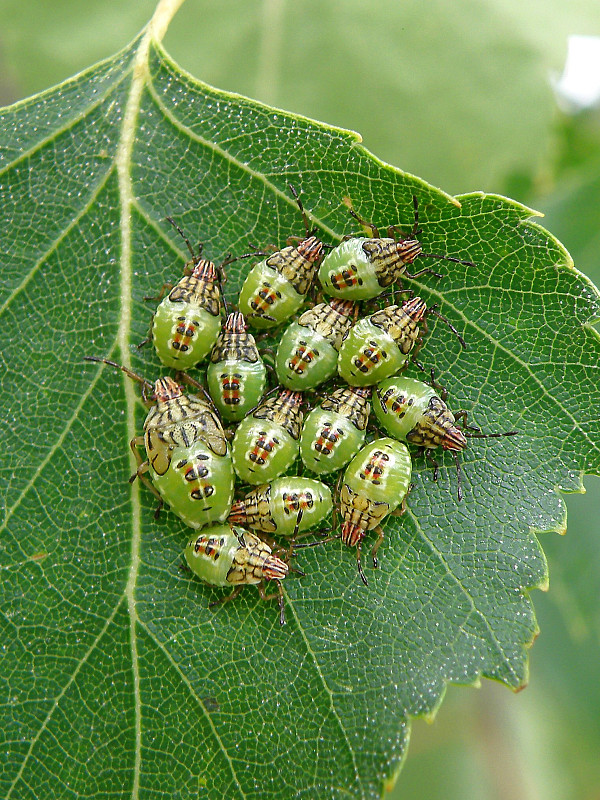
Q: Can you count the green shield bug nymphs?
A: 13